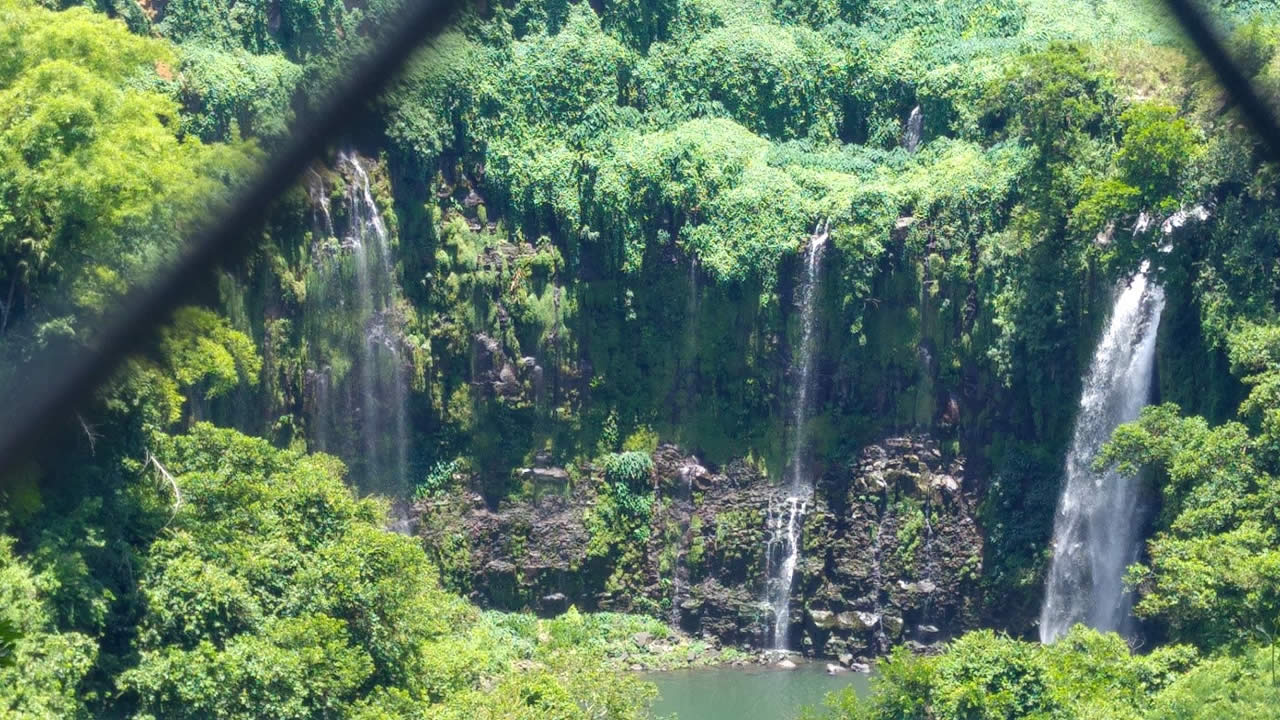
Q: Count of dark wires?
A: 2